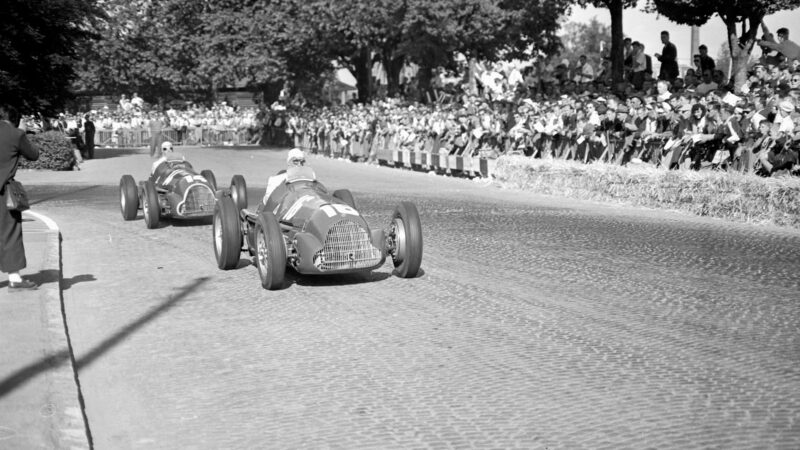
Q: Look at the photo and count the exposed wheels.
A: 8